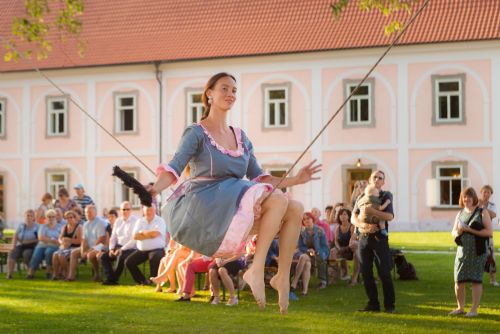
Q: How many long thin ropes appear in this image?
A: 2